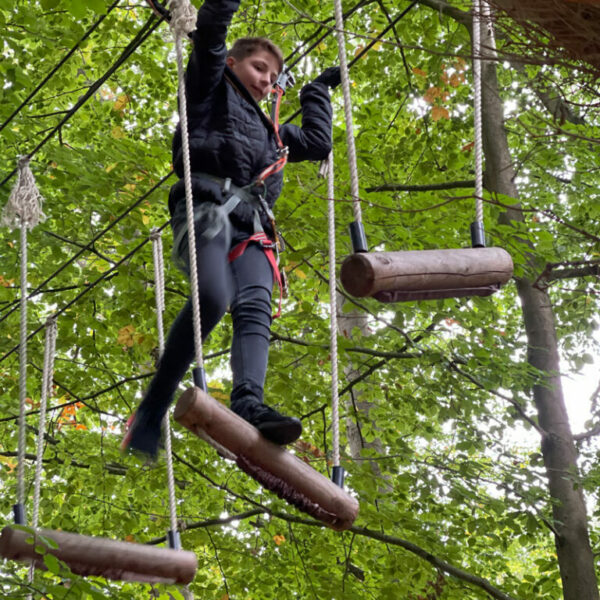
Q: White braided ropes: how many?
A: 7